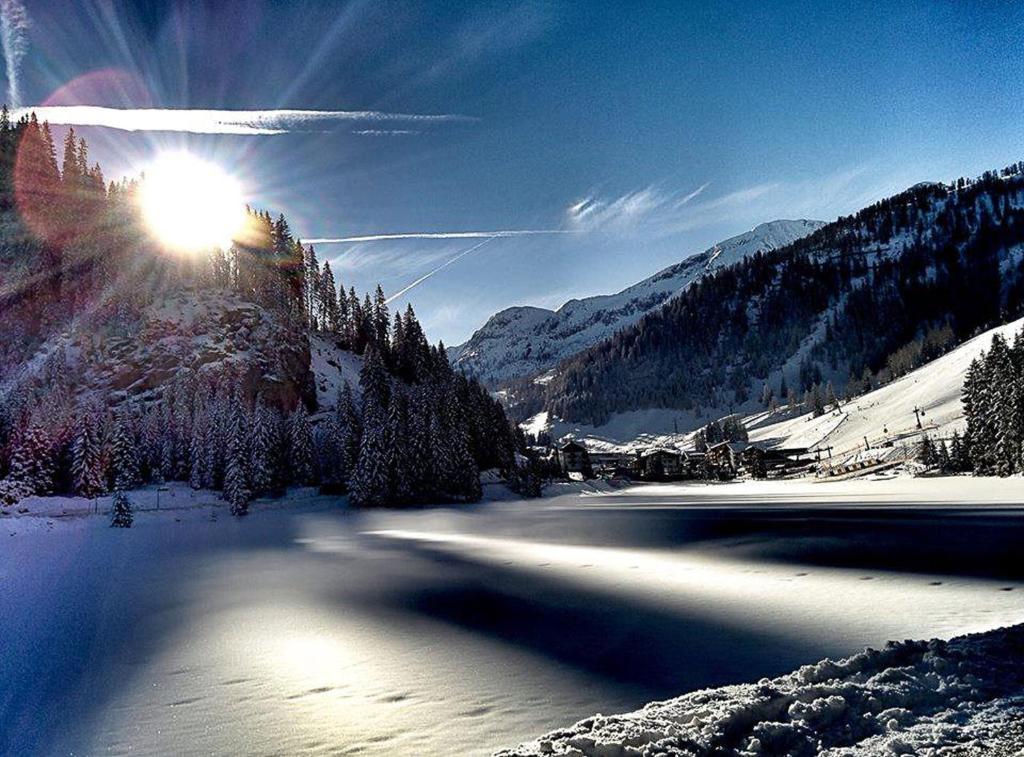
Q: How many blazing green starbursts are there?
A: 0